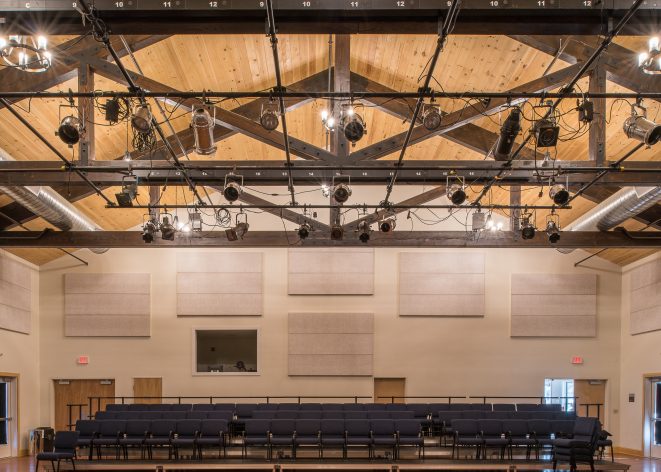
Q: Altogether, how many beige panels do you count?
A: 8